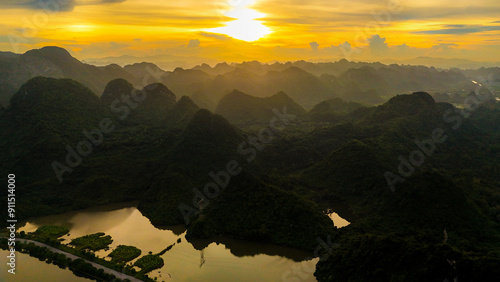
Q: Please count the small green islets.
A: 4